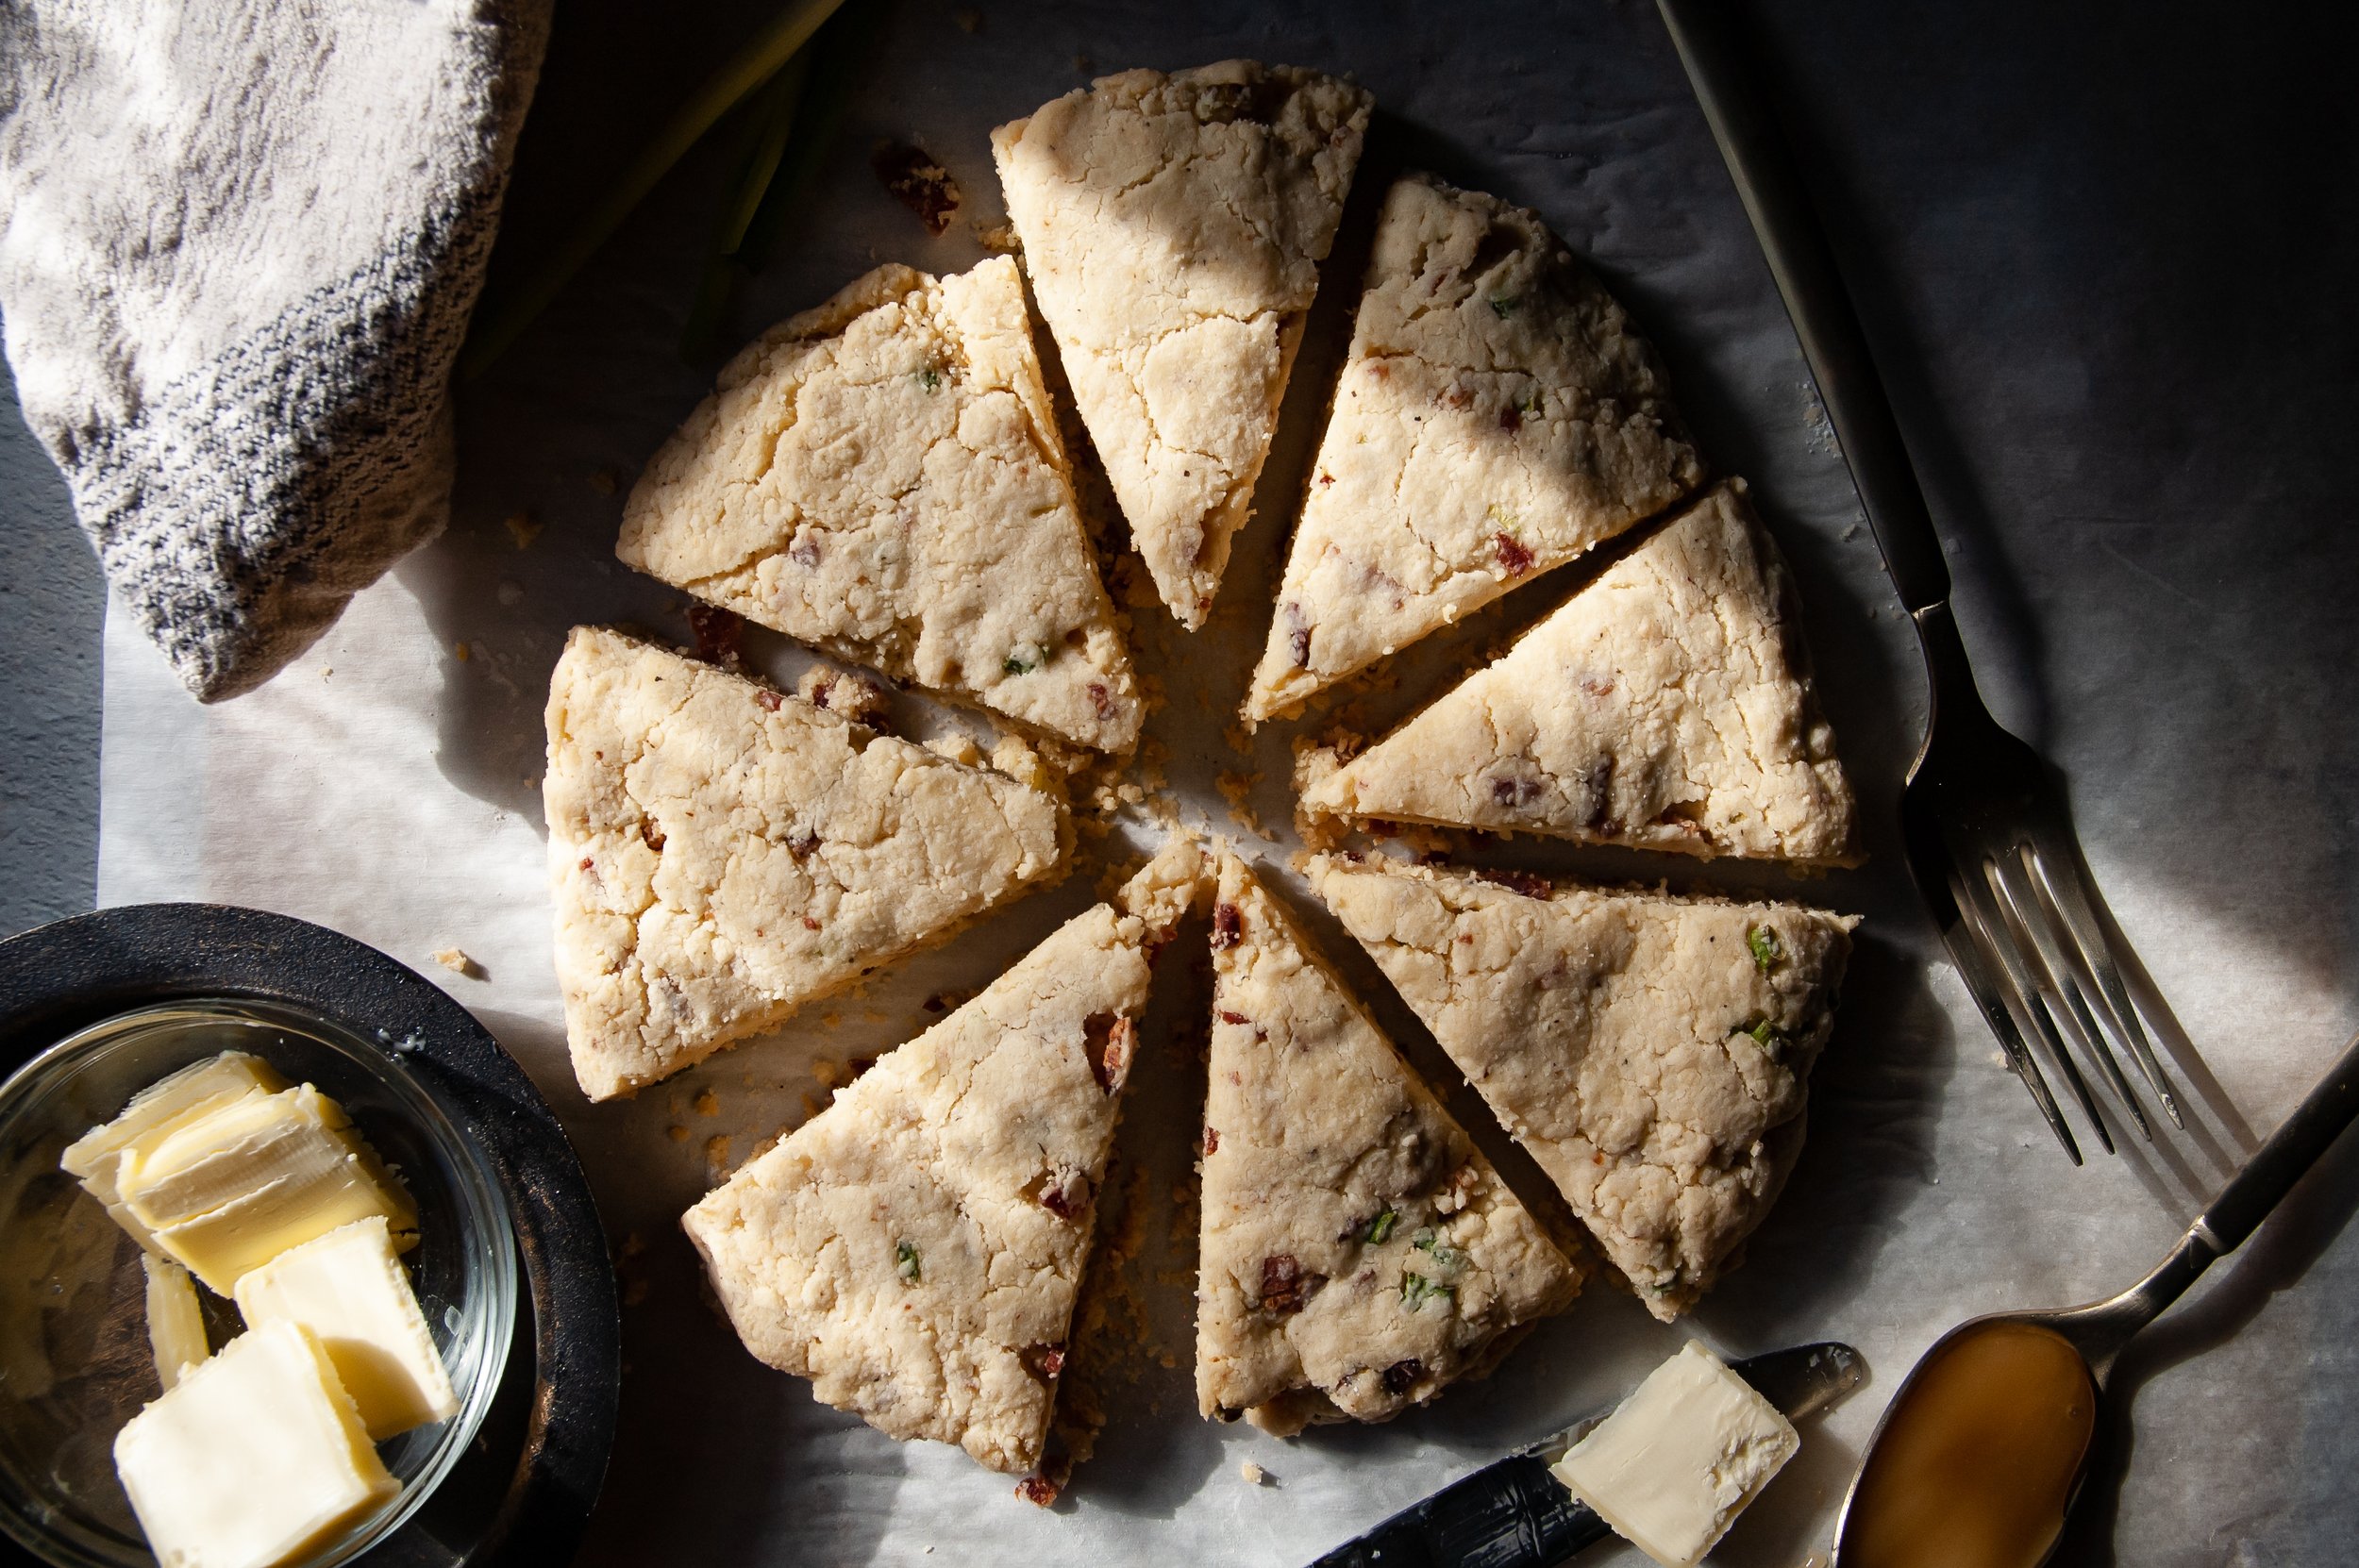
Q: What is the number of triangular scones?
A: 8